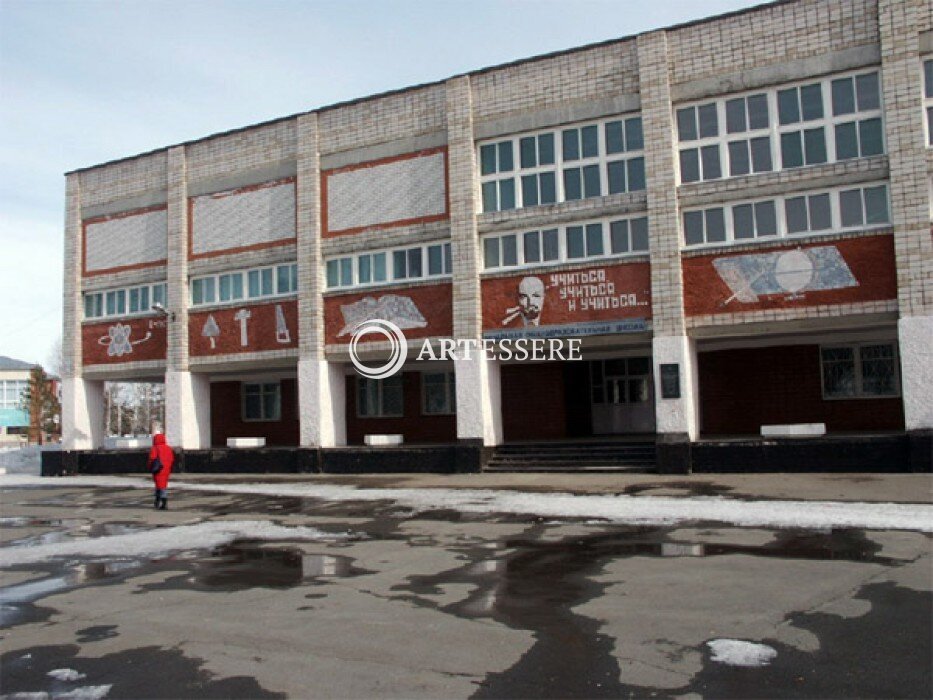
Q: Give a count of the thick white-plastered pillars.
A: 6